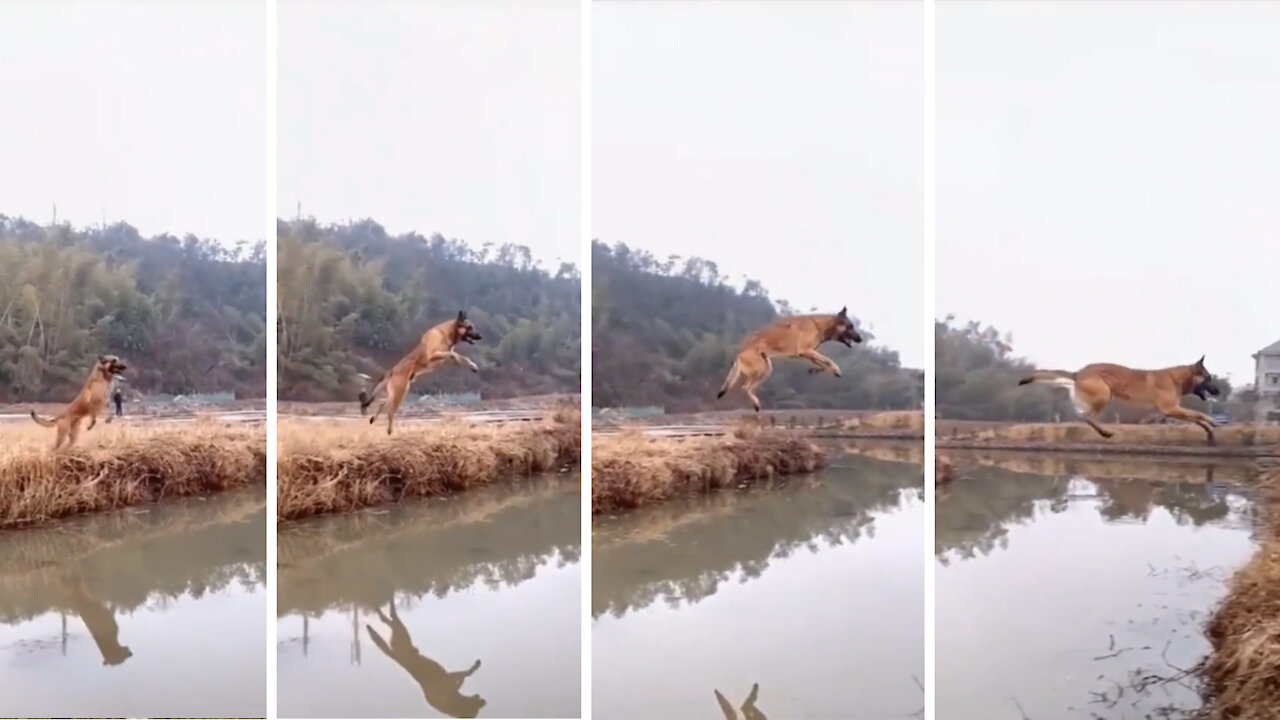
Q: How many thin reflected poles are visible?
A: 3